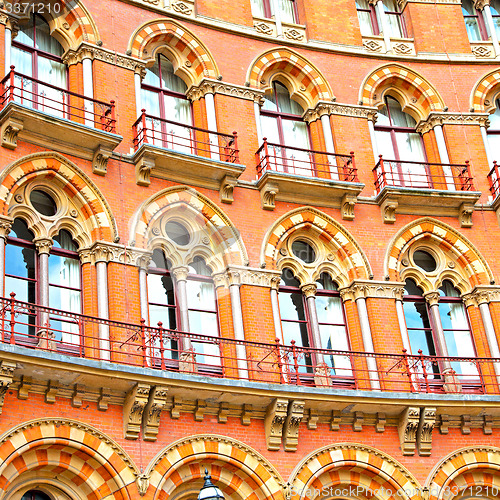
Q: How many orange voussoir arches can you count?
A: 13